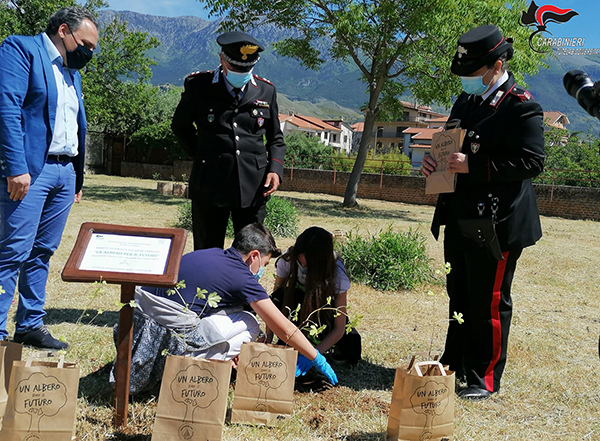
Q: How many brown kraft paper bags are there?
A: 6